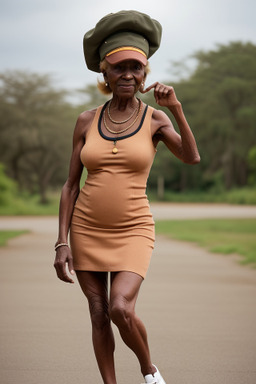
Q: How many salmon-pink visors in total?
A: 1